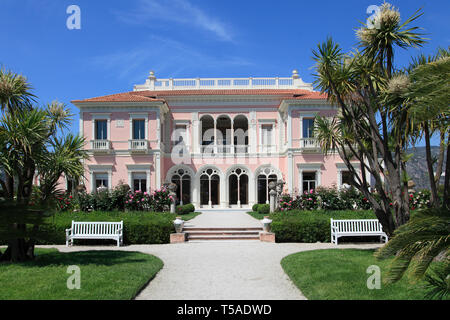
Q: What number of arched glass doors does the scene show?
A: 4